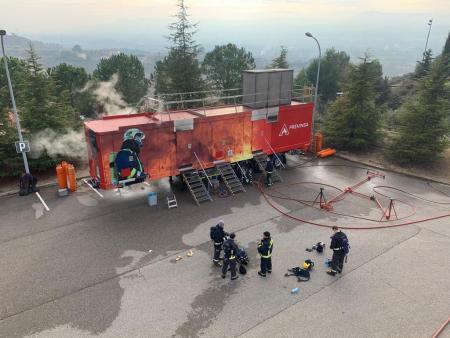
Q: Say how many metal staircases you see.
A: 3